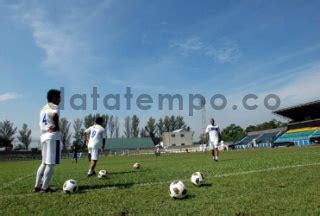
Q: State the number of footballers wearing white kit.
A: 3